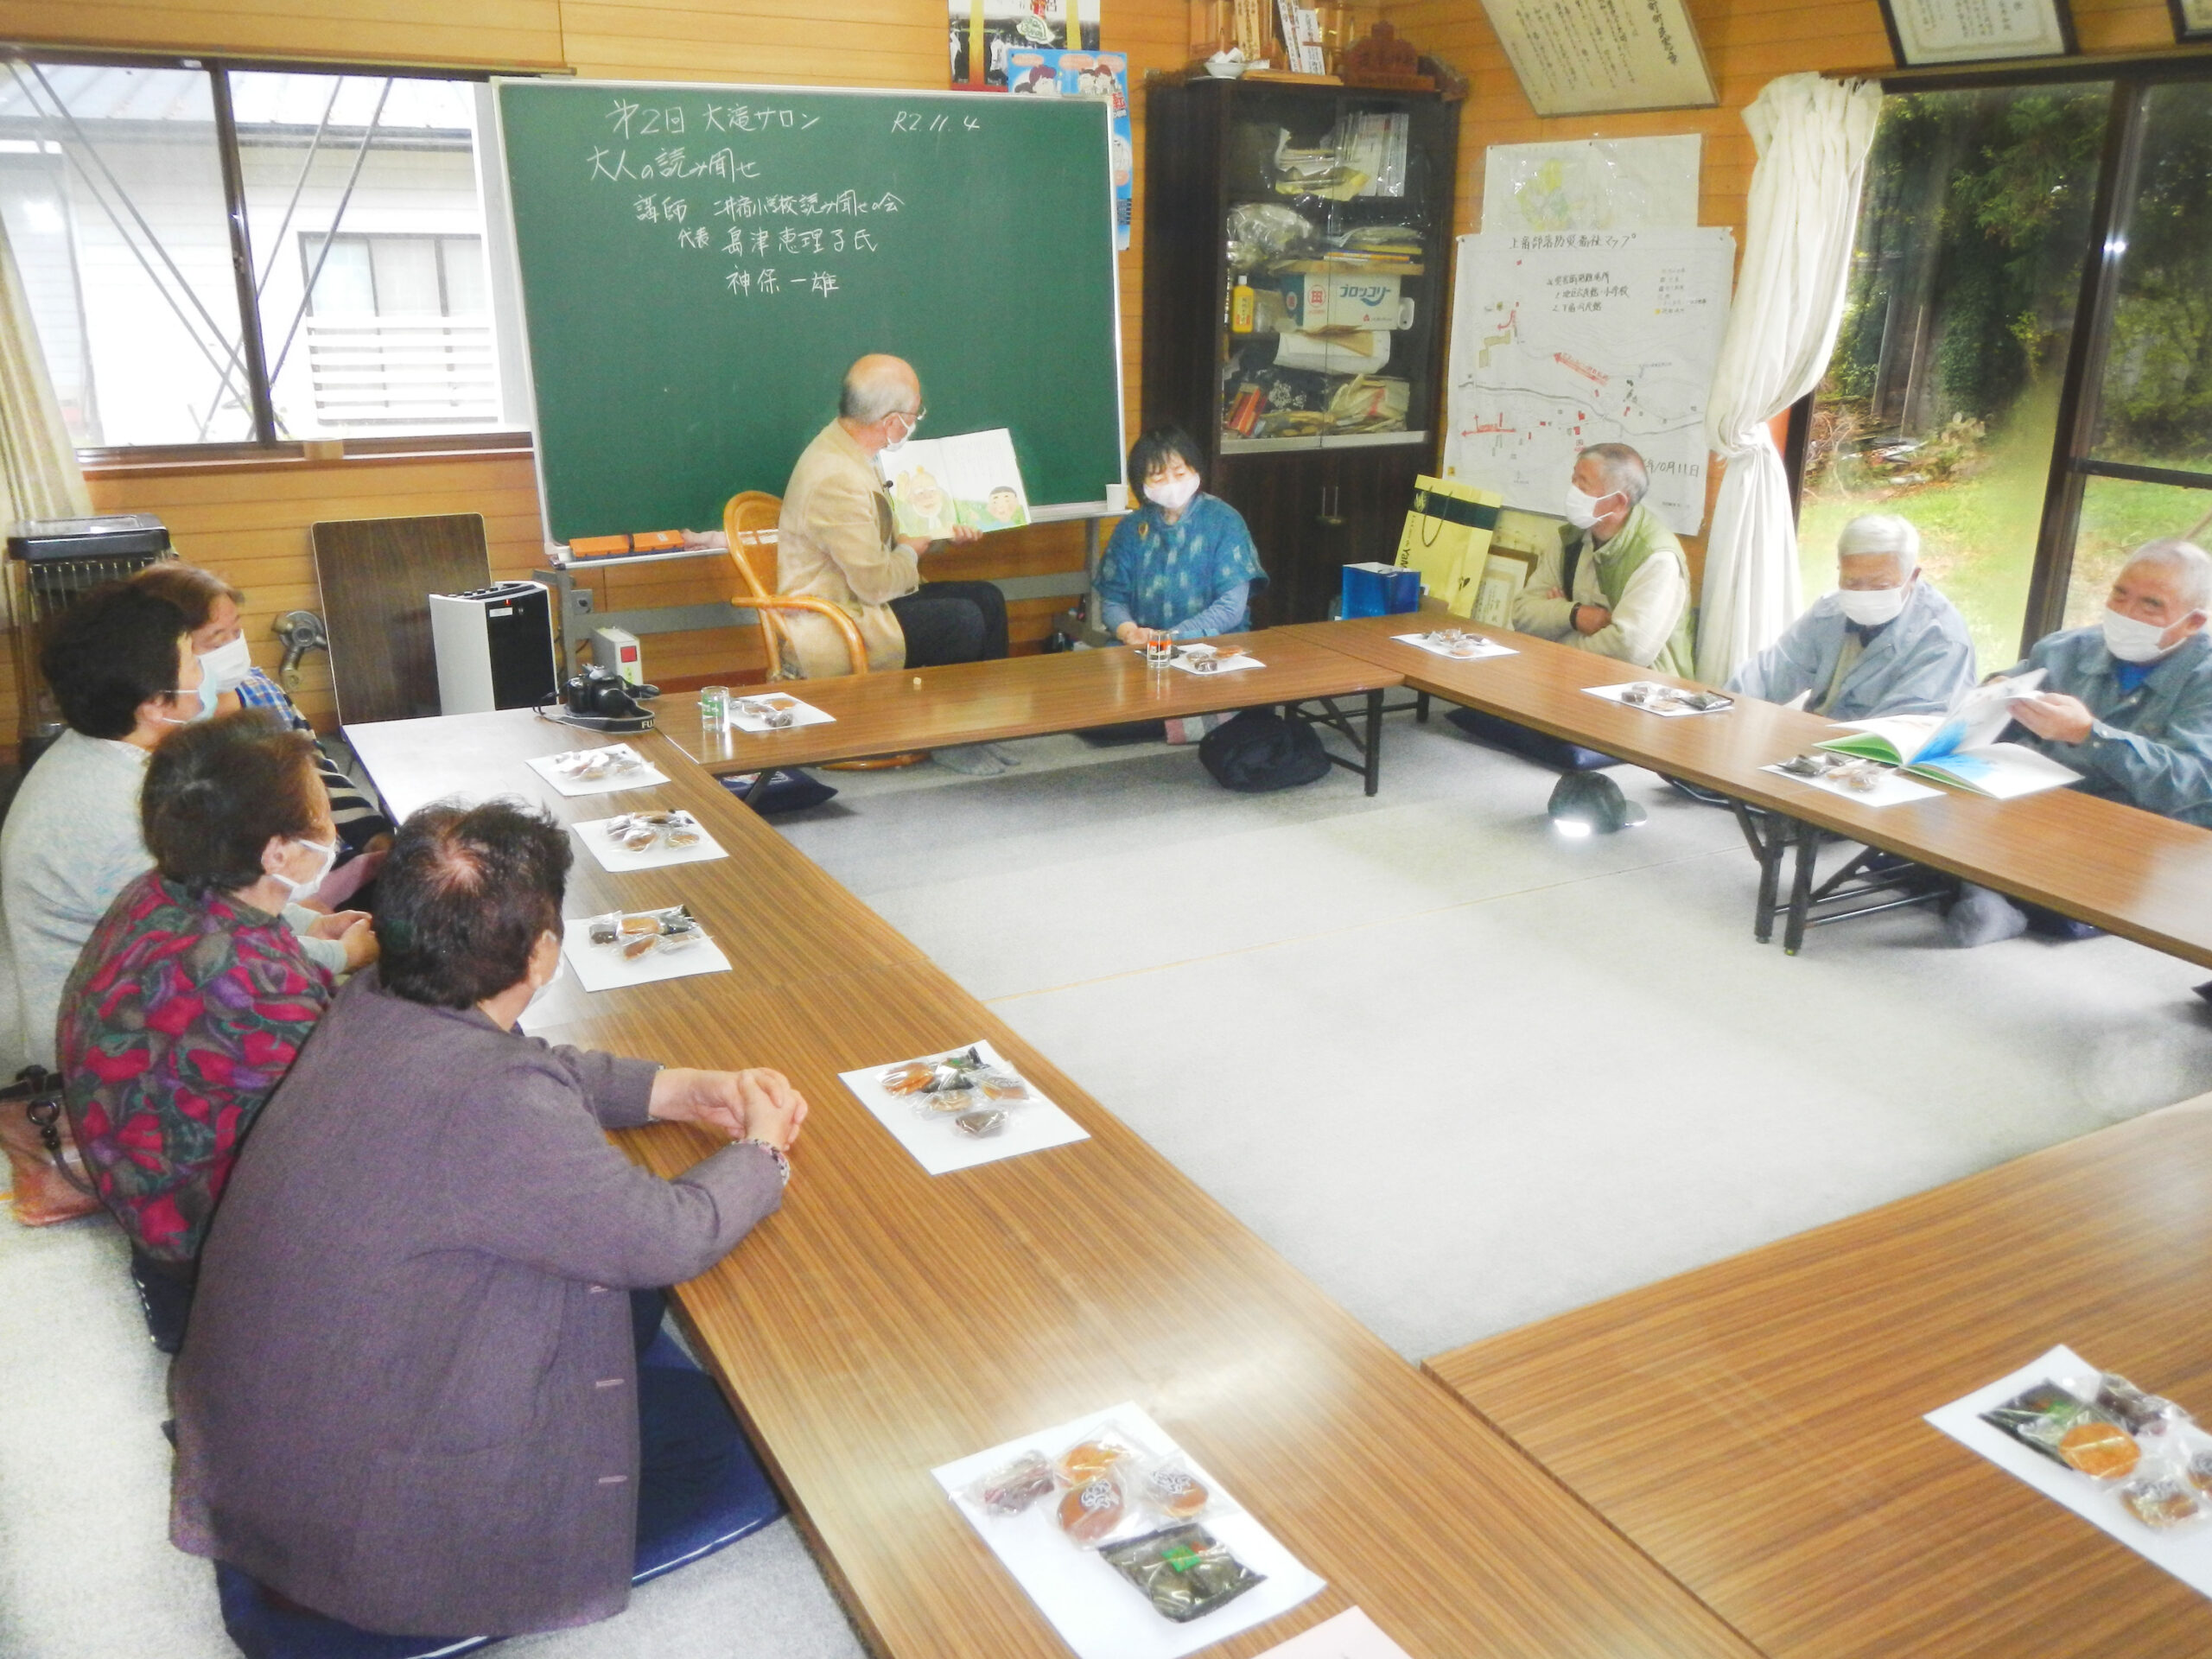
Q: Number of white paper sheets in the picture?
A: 11